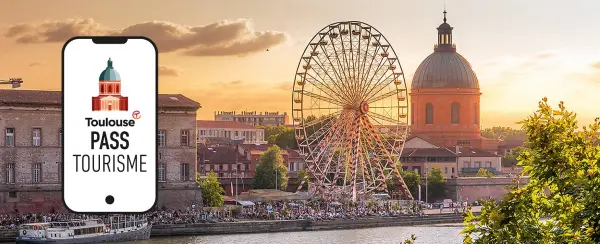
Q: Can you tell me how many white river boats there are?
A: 1